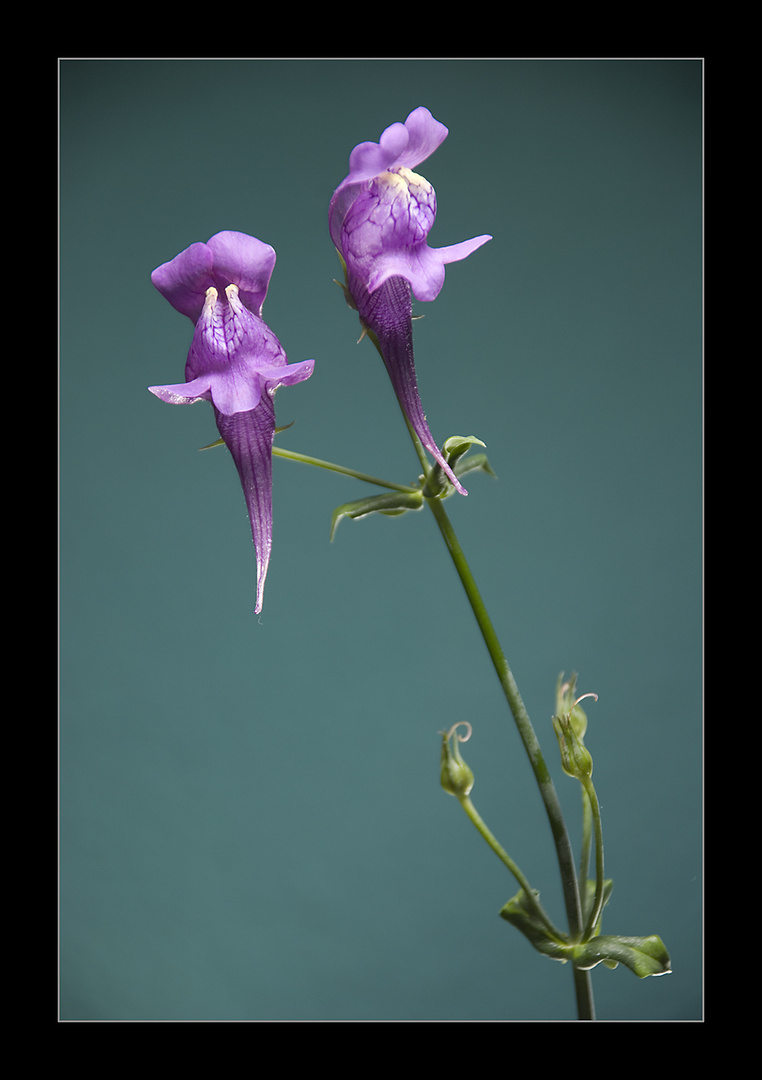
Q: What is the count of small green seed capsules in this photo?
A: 3